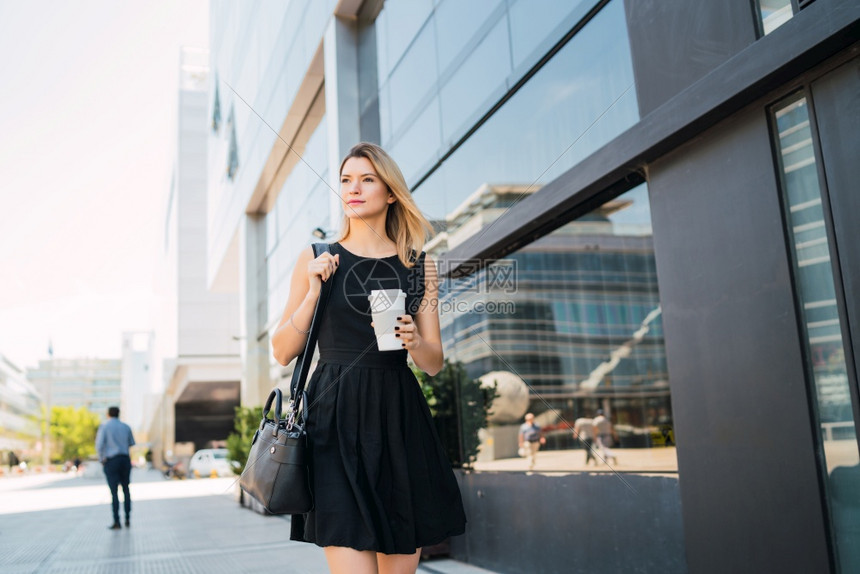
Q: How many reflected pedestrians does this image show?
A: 3